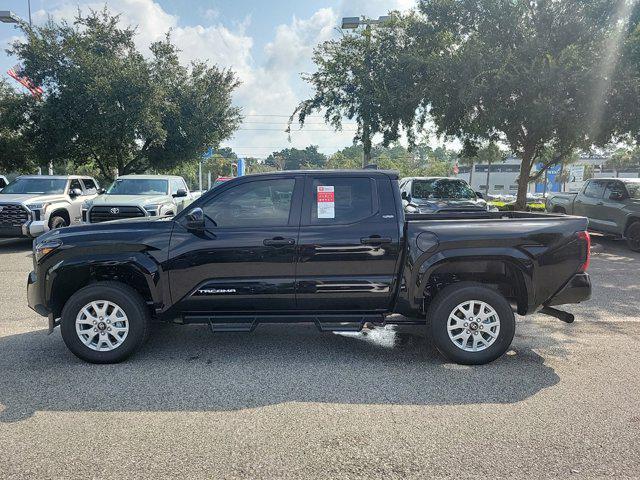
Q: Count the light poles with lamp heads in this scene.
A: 2